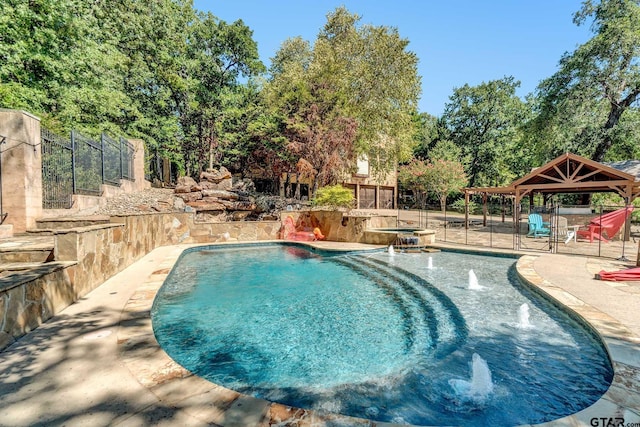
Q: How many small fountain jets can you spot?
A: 5